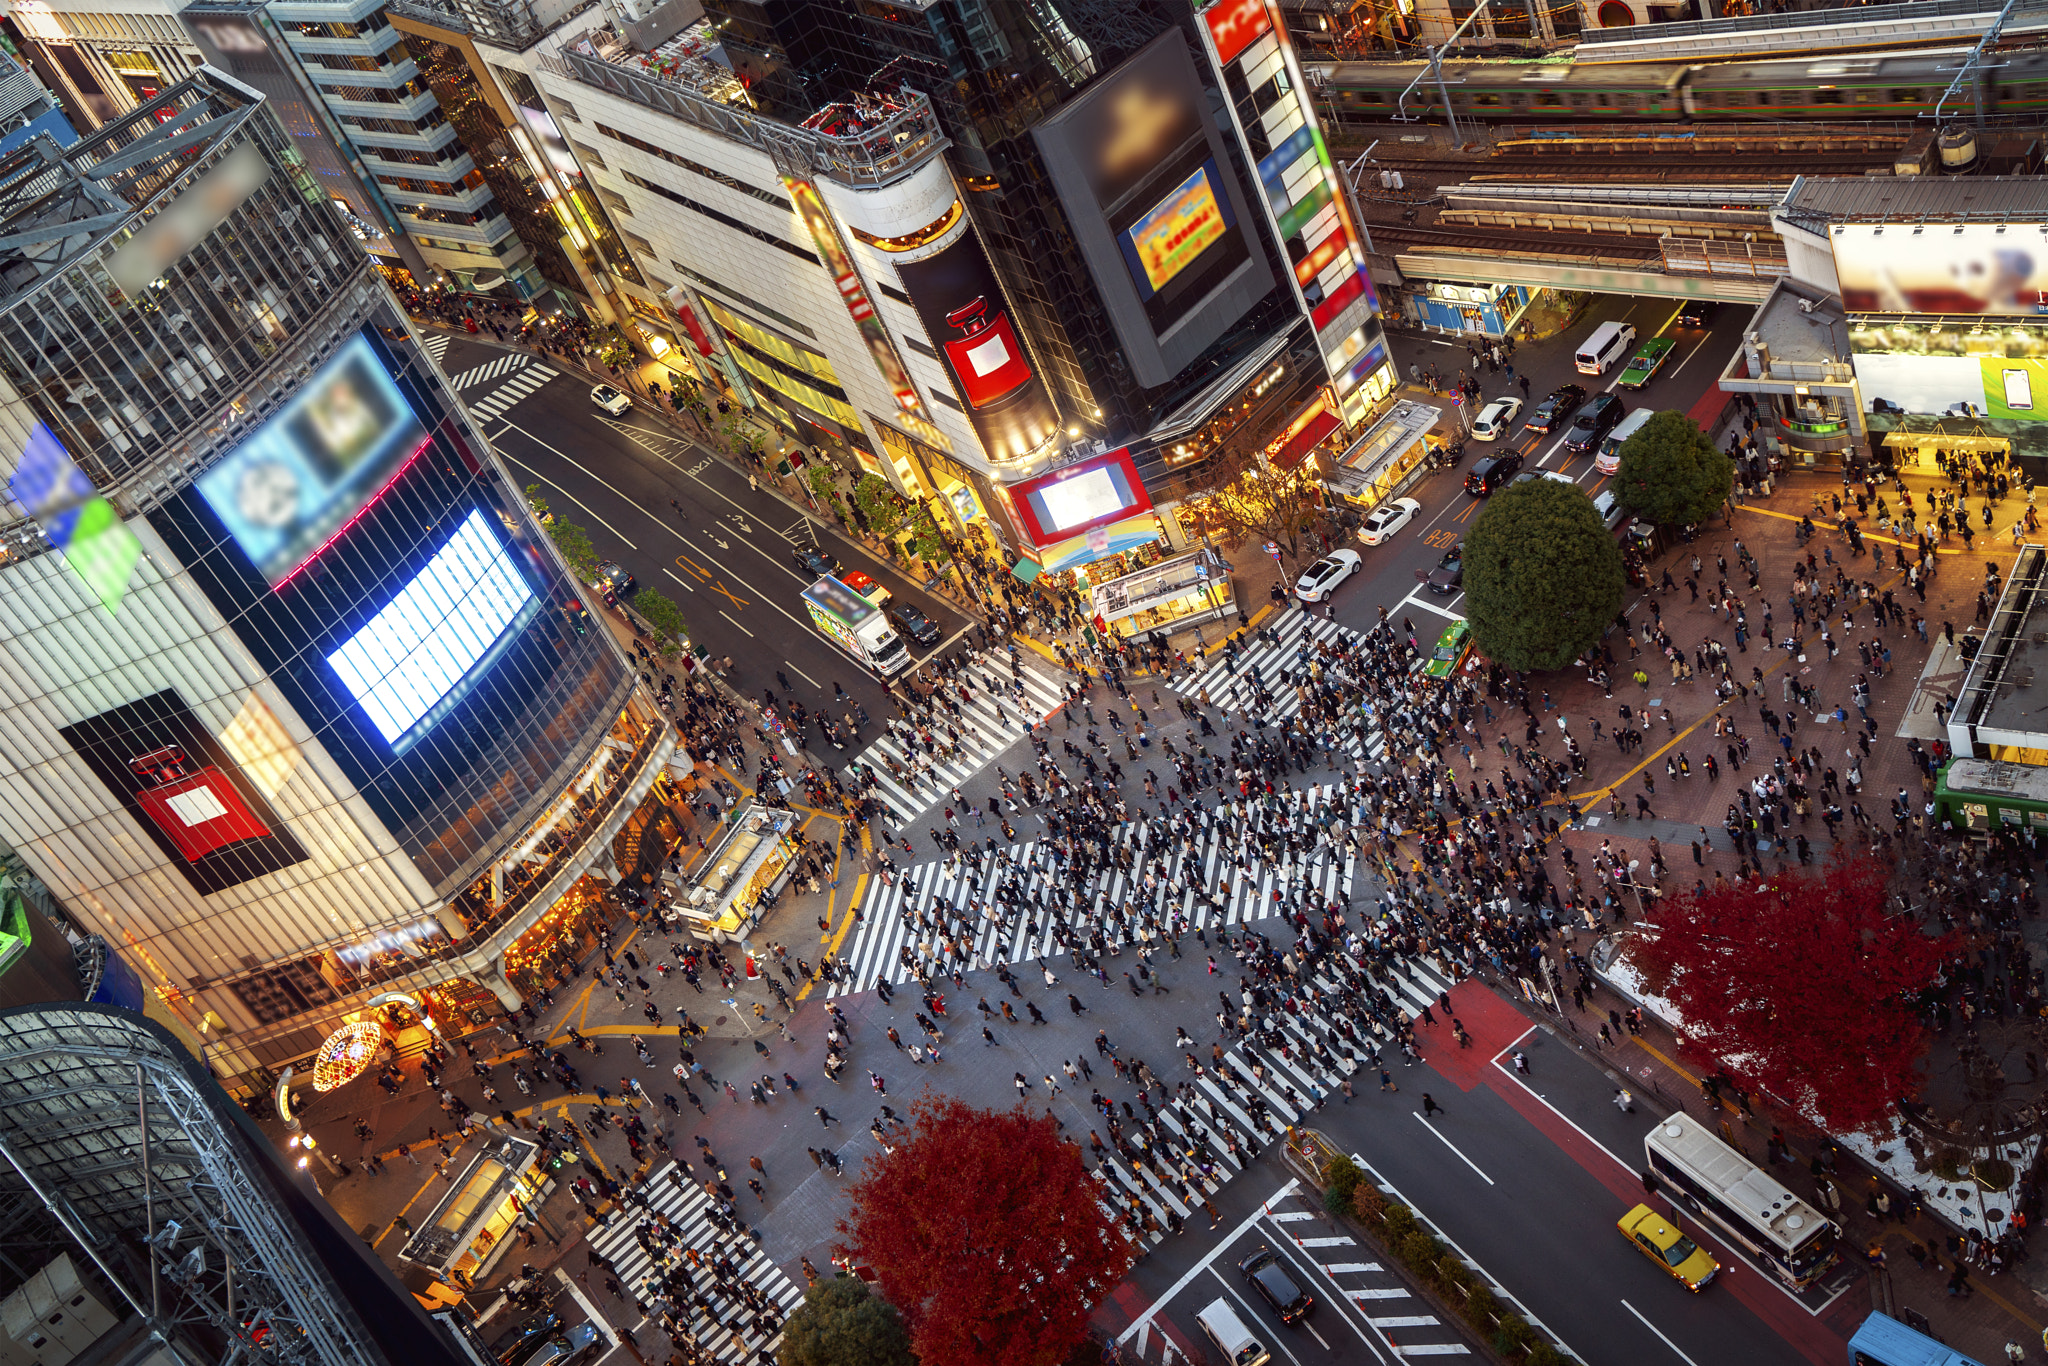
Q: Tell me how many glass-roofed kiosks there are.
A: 4